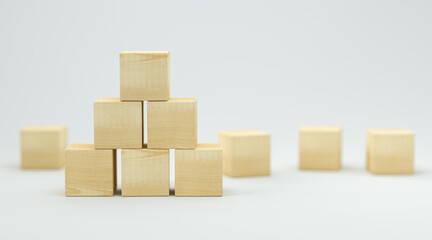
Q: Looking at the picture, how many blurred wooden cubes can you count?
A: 4